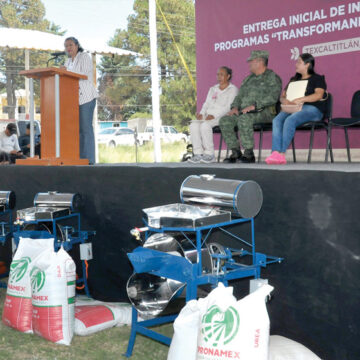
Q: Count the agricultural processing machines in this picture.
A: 3